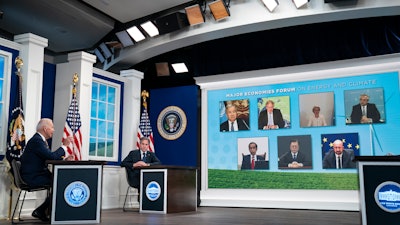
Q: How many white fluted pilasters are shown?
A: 3